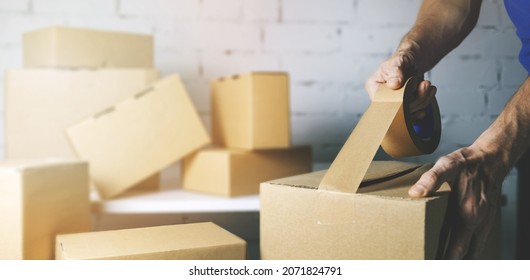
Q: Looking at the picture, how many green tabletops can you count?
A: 0